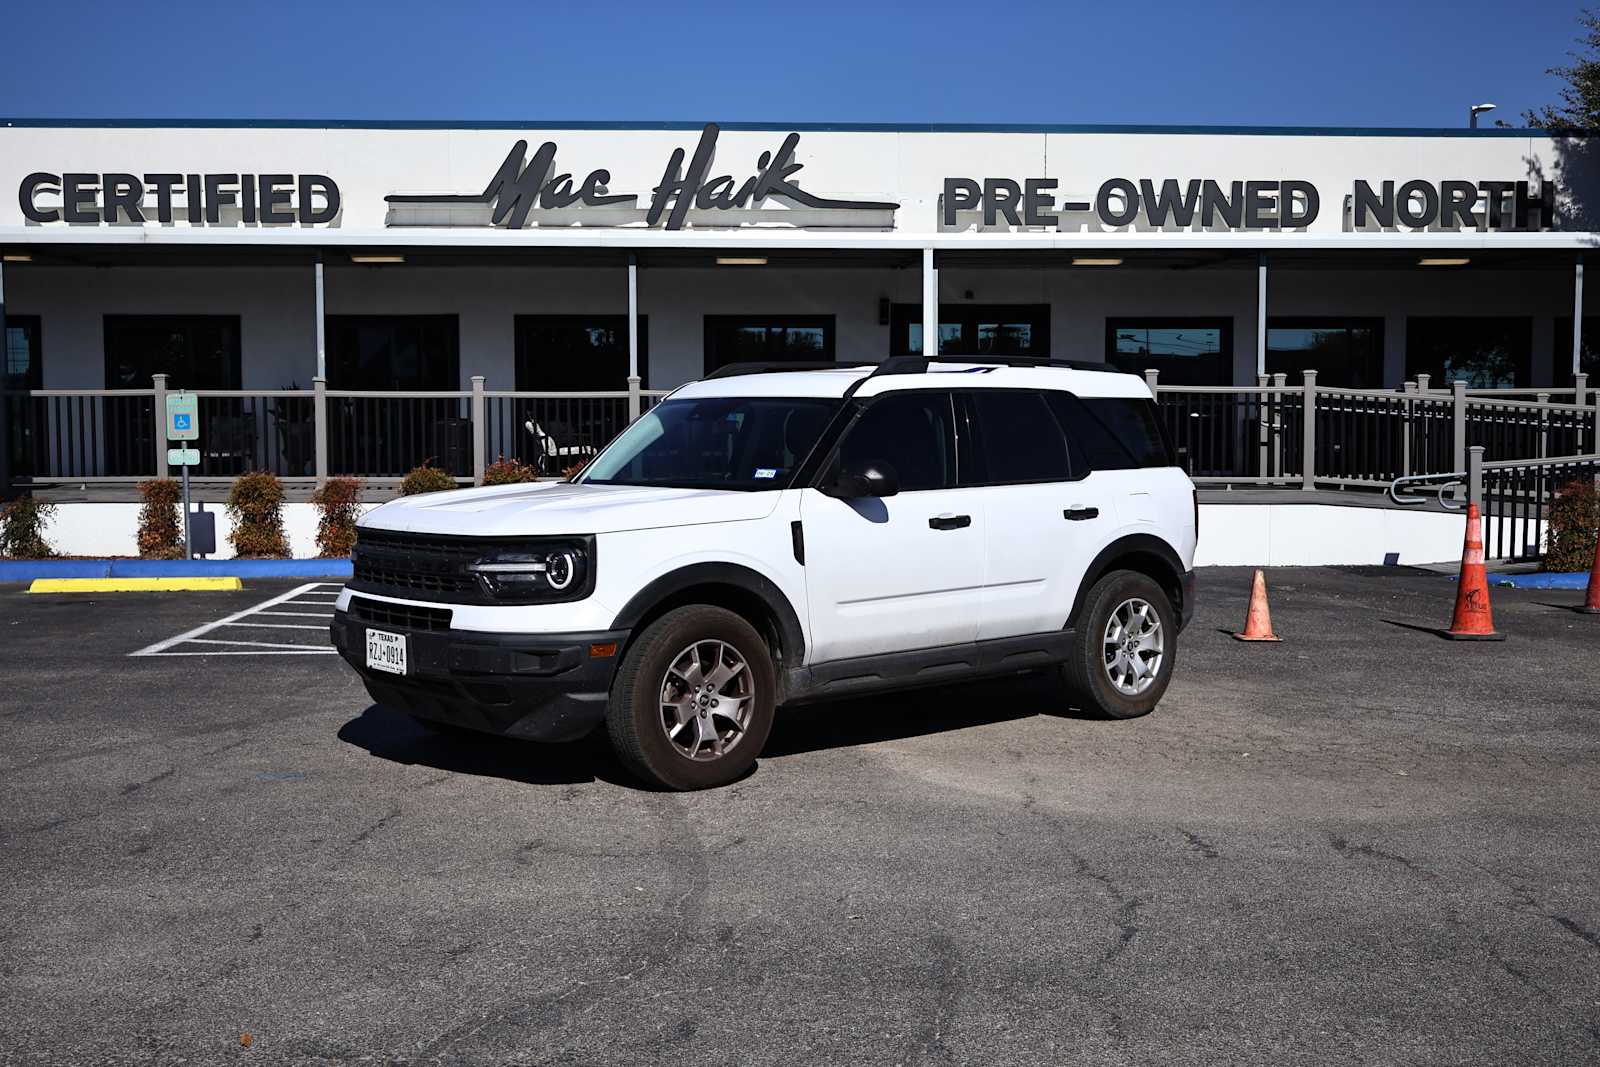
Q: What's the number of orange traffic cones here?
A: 3